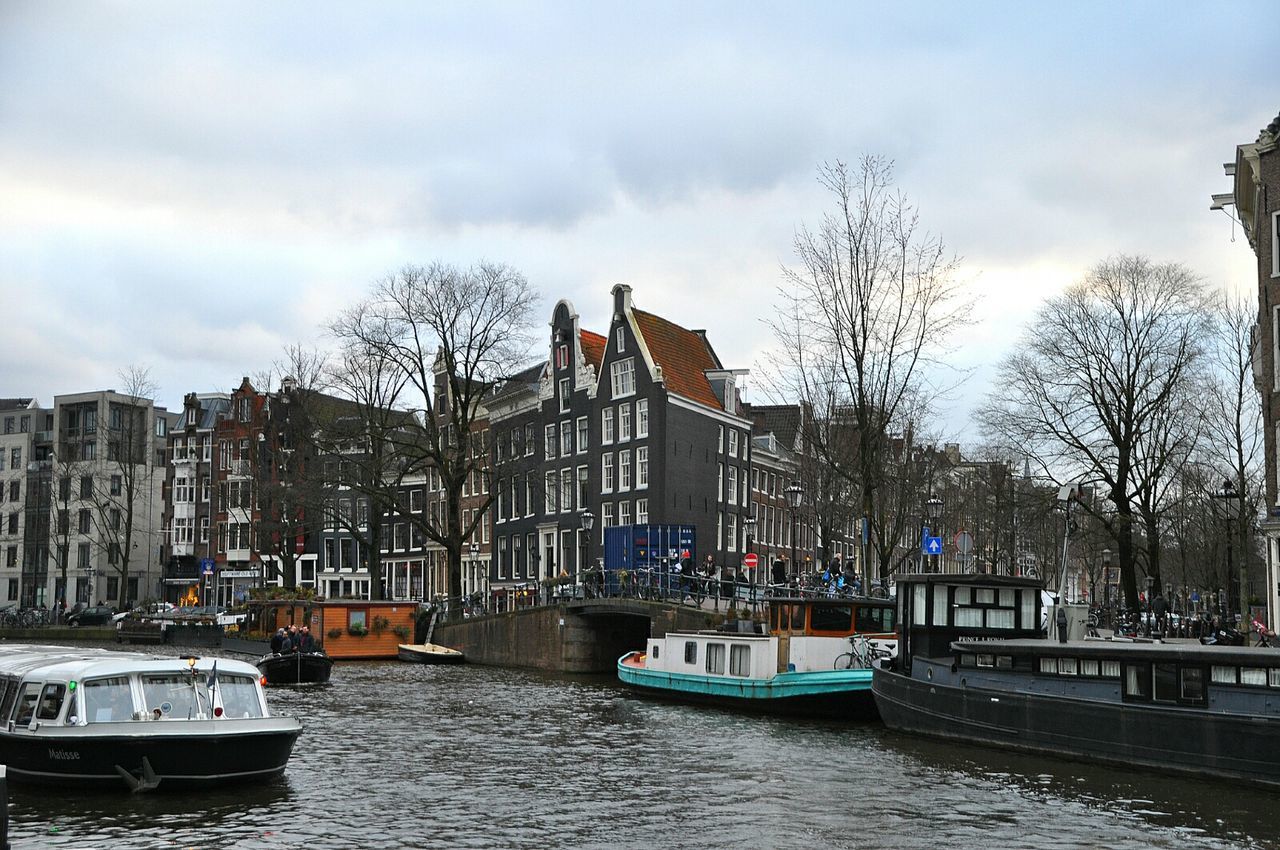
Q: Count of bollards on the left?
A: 1